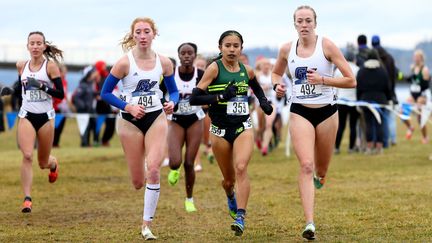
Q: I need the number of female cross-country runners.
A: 5